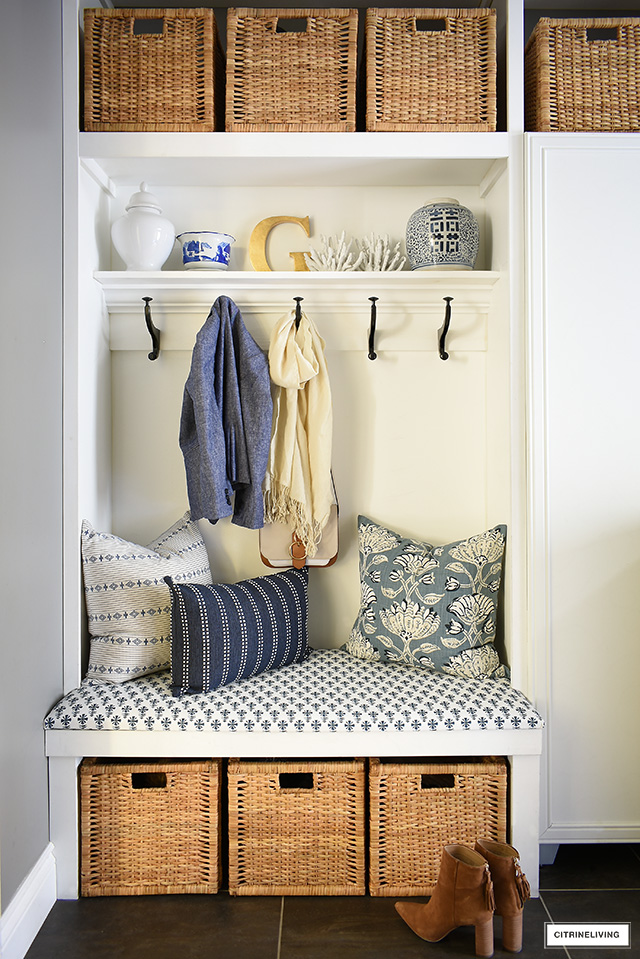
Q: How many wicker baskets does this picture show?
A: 7